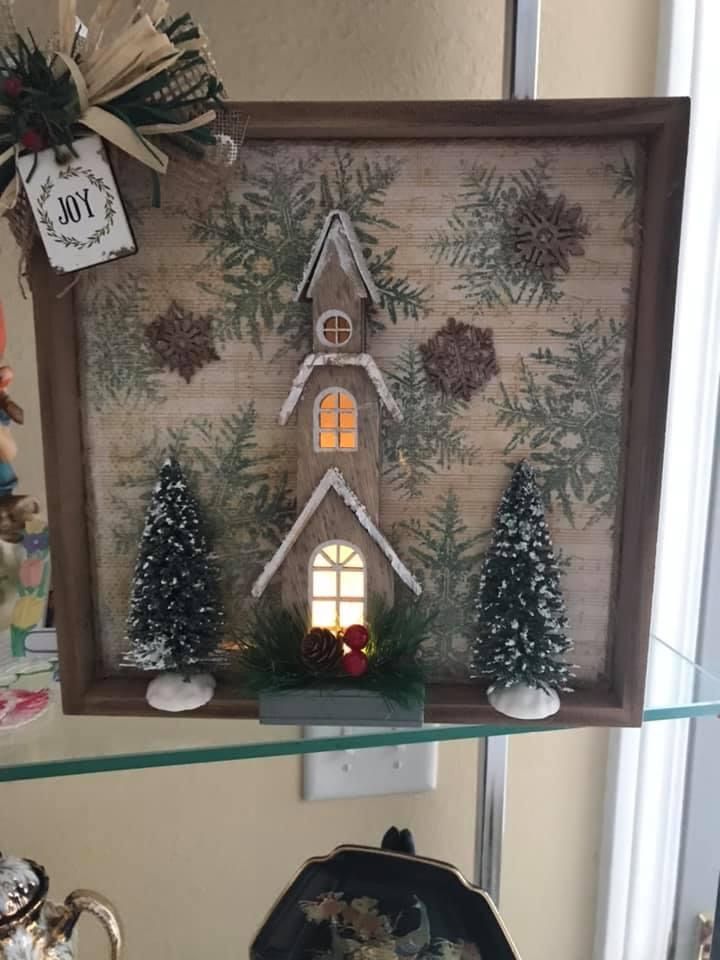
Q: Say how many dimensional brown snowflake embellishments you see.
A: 3